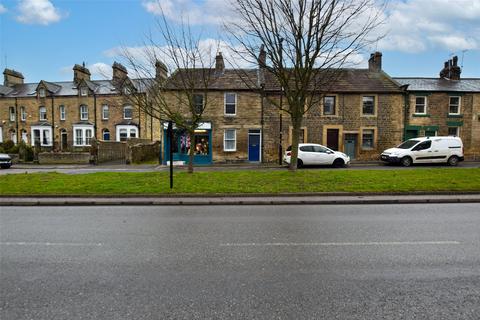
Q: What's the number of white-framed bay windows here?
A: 3